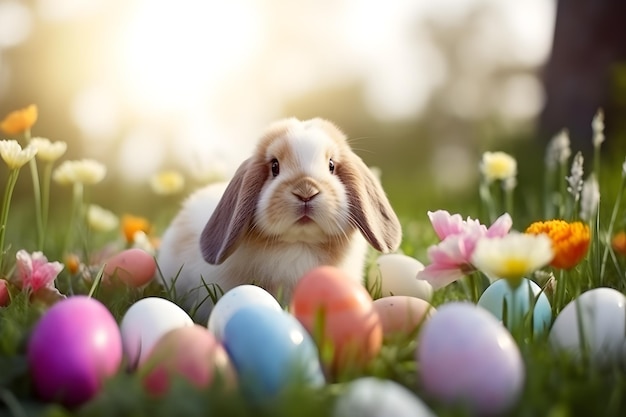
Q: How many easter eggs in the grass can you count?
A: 14